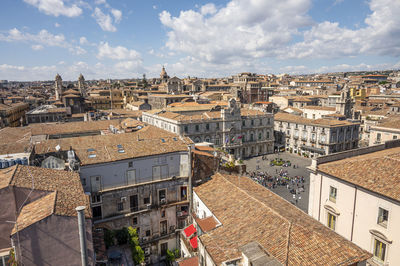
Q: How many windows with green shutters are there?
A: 2